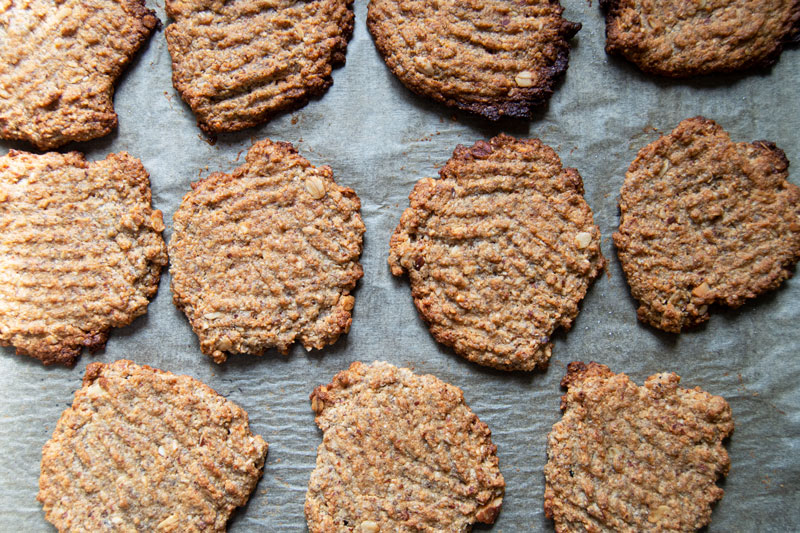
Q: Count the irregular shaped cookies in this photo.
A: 11